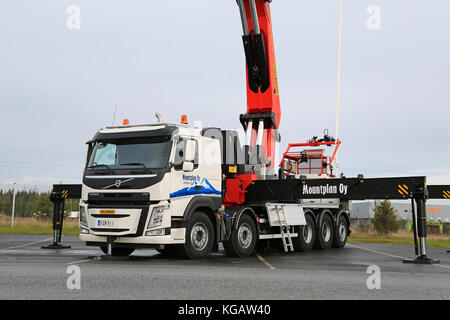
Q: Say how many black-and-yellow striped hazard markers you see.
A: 3